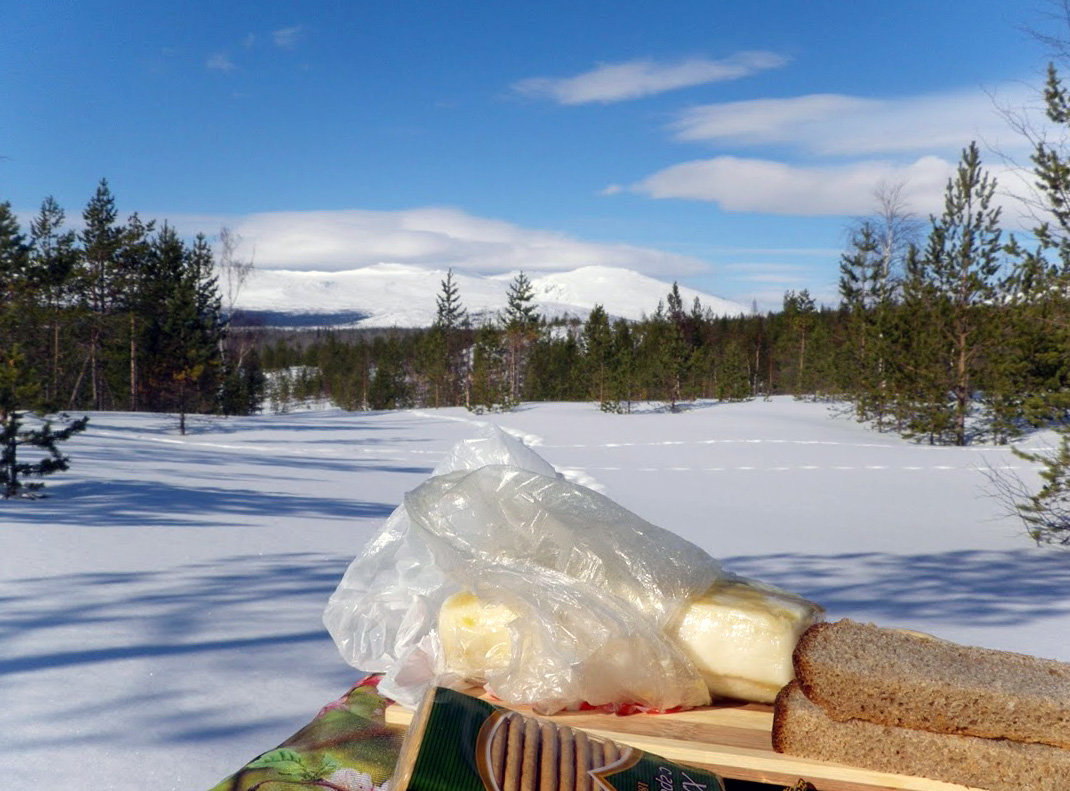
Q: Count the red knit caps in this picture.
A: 0